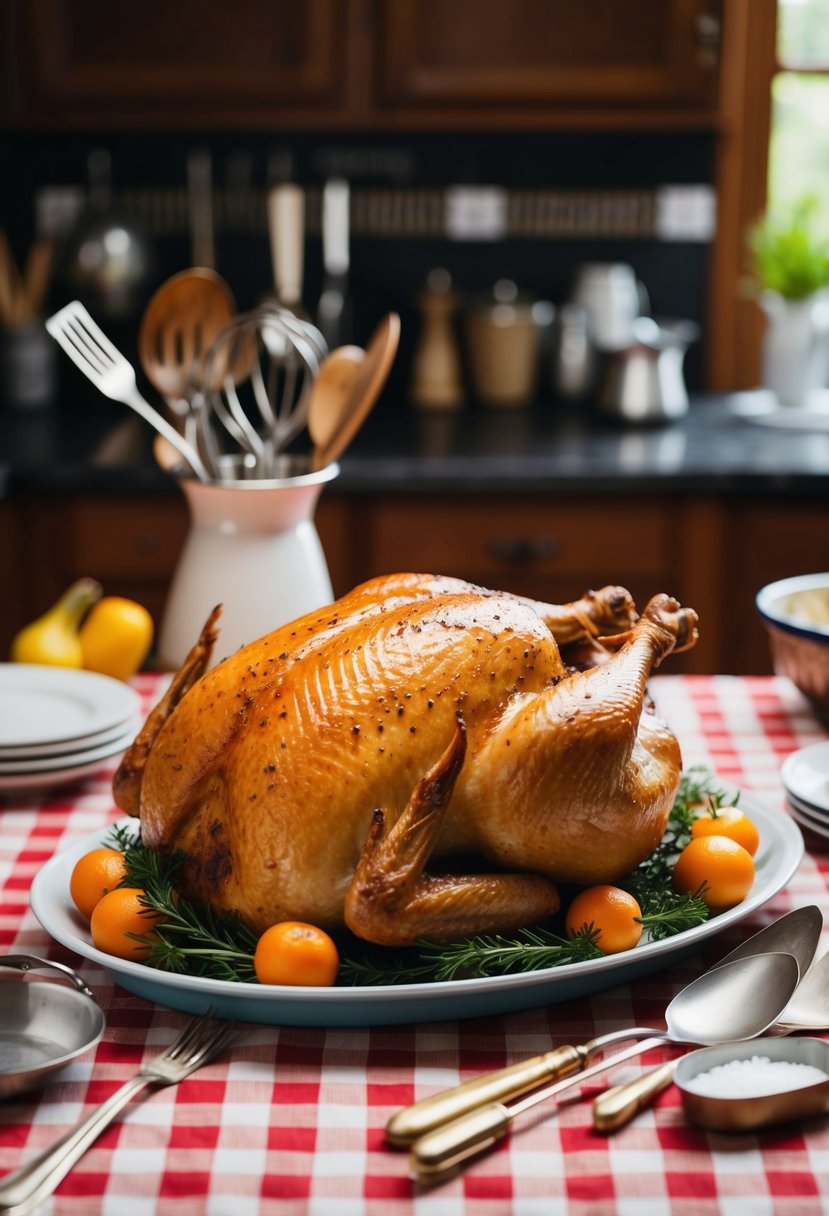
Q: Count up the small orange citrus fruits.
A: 6